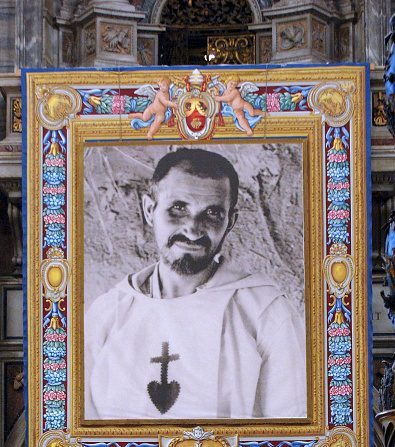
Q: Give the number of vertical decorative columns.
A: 2